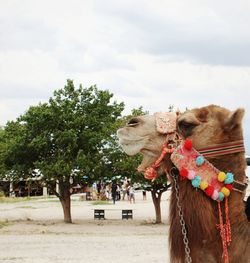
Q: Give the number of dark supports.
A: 2